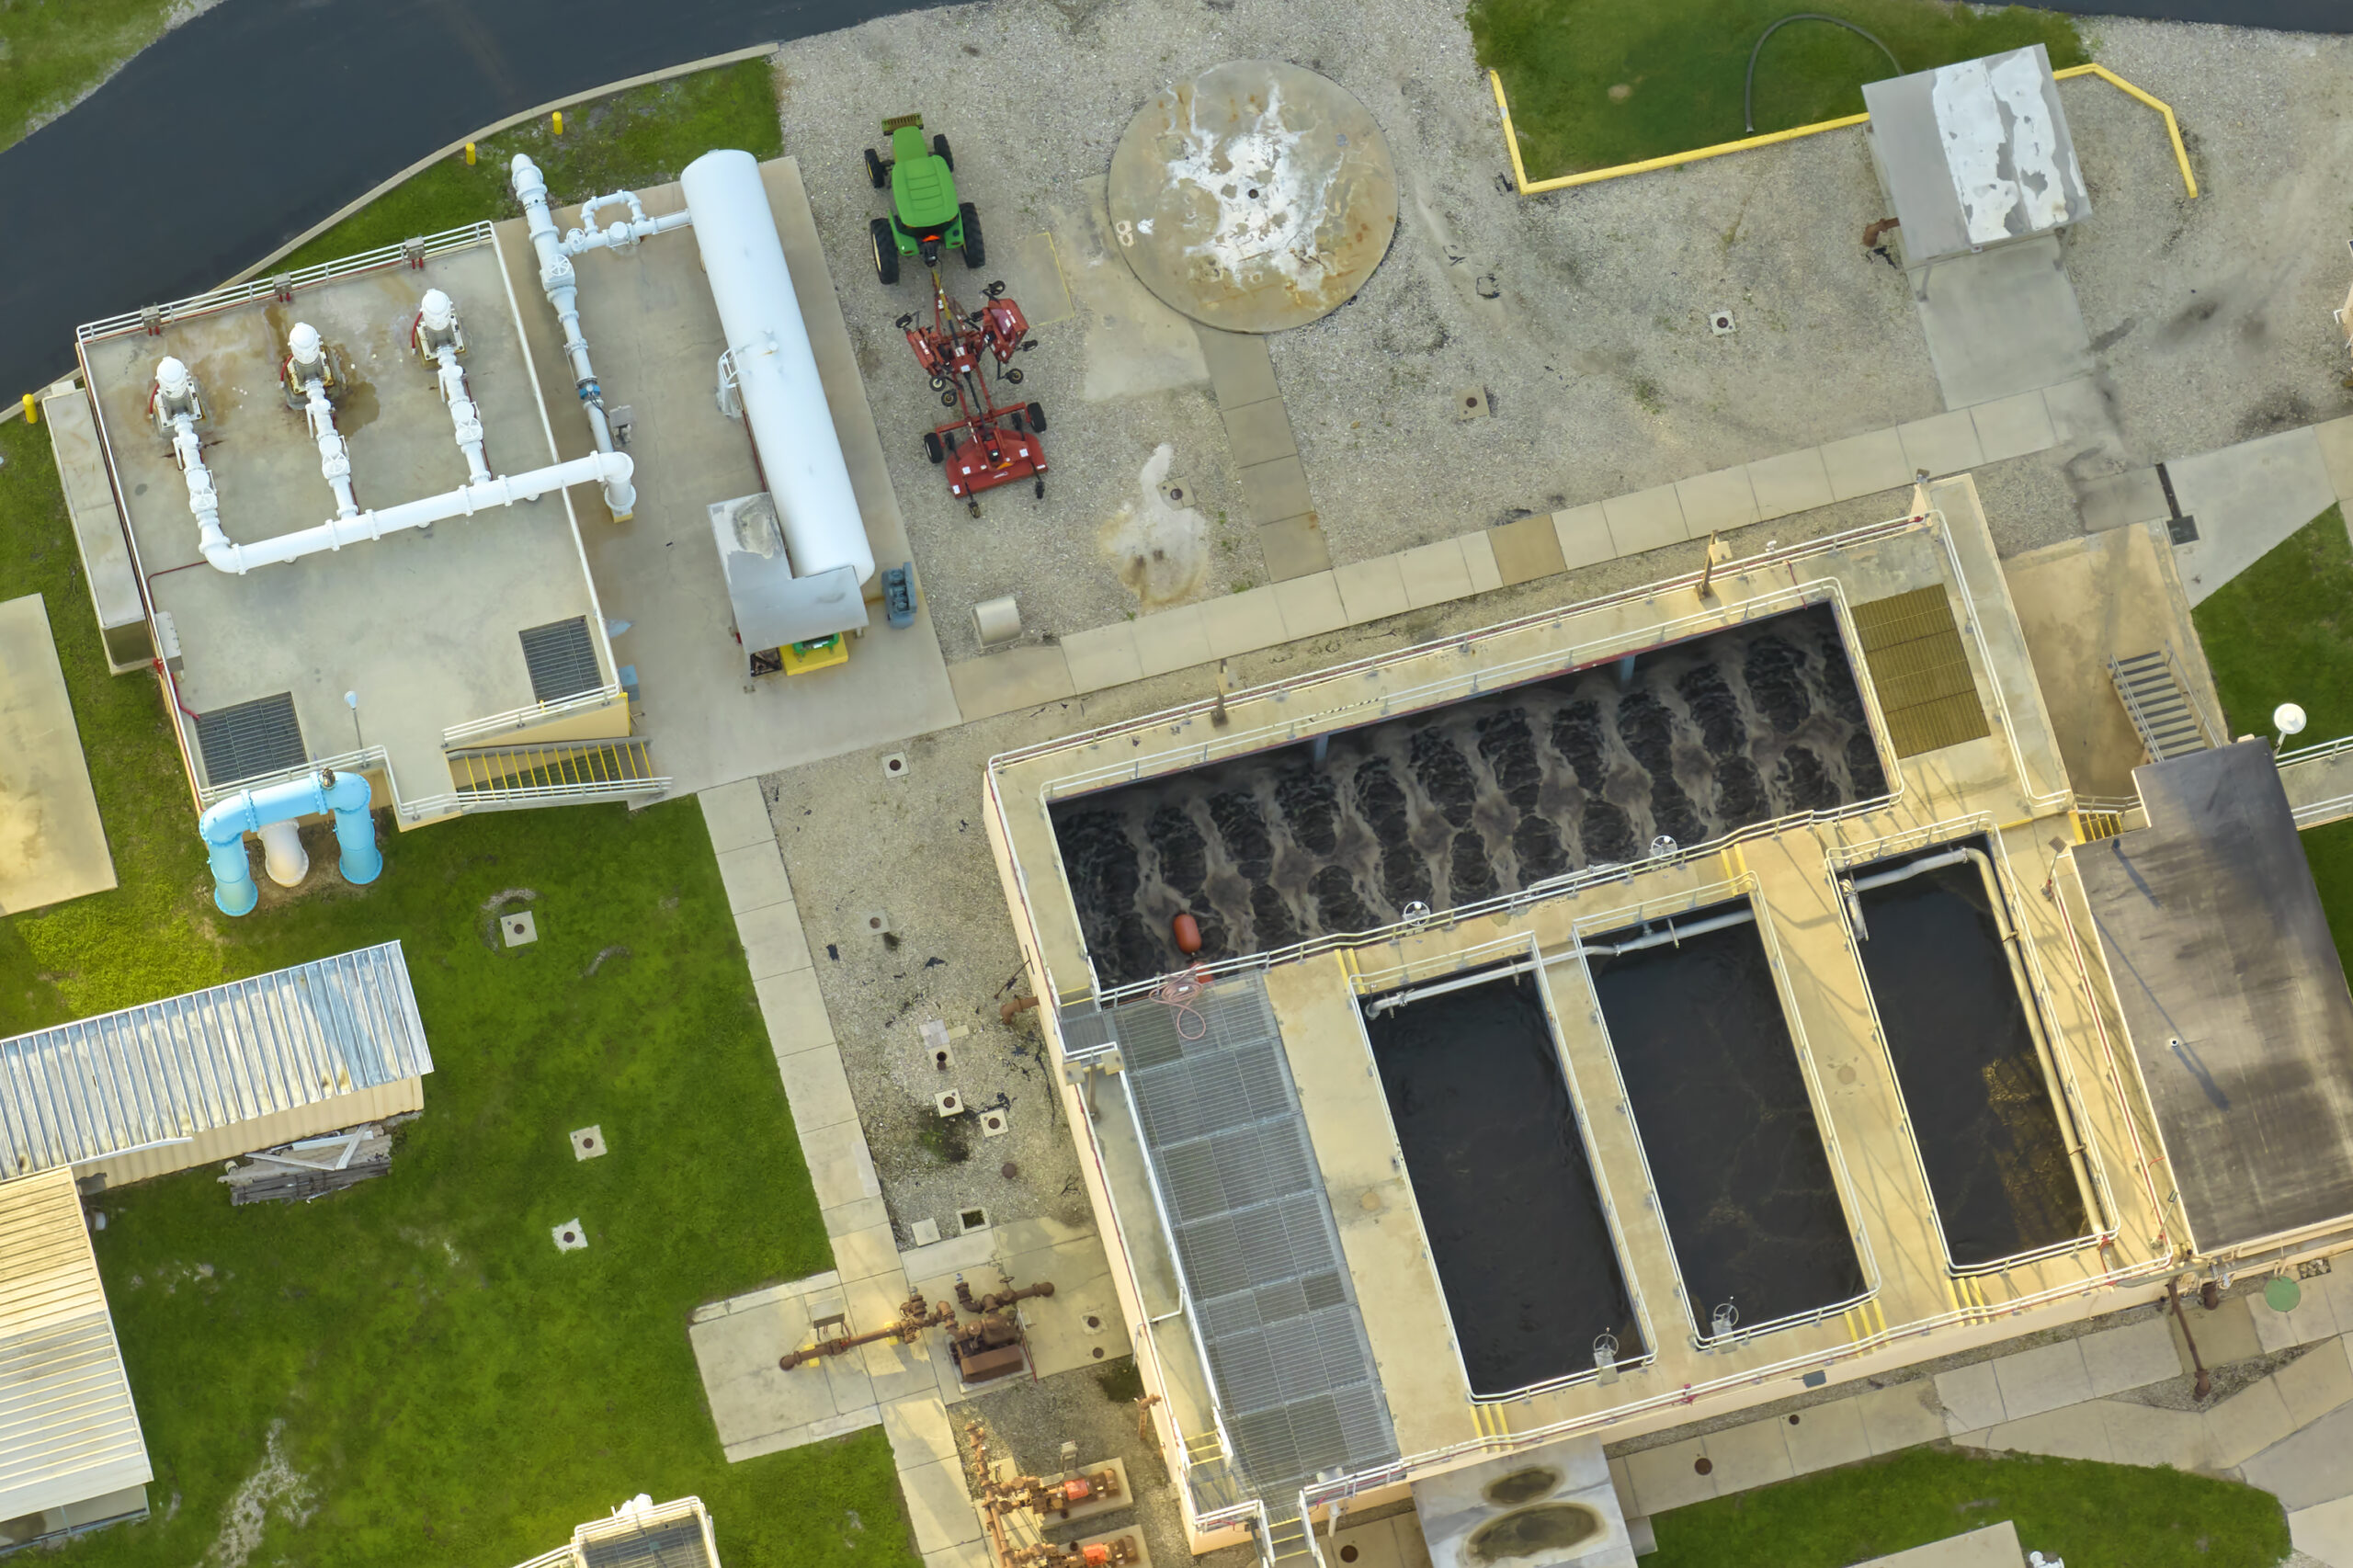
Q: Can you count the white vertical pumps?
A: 3